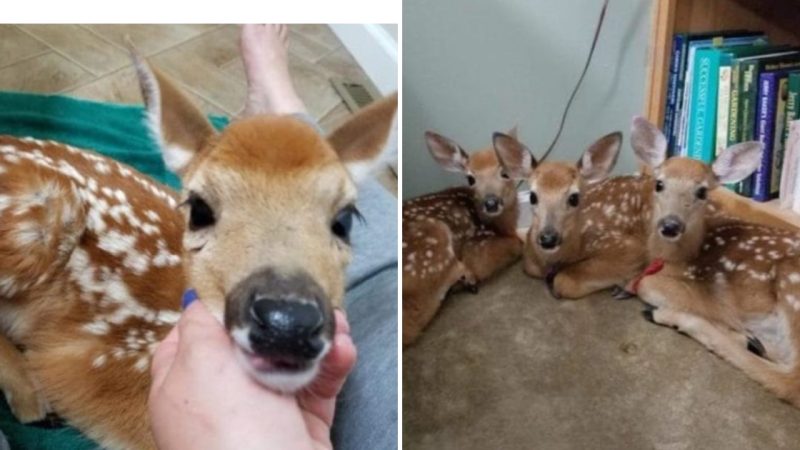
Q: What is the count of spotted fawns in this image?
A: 4